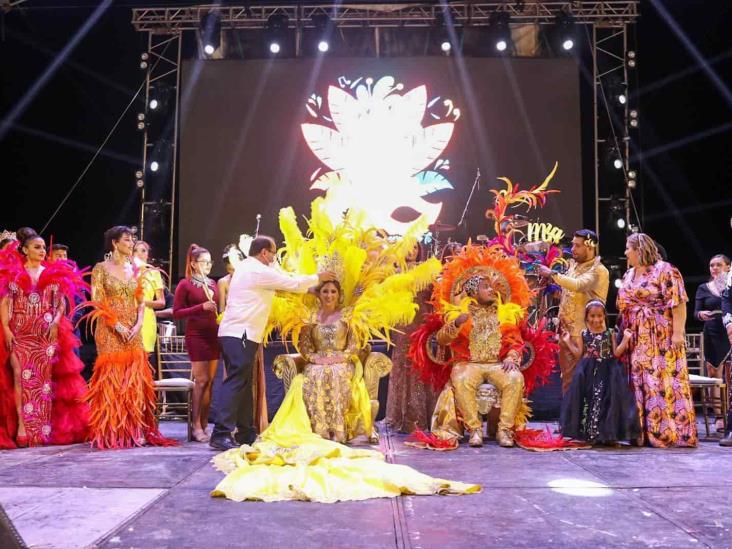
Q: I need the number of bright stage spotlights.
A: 11